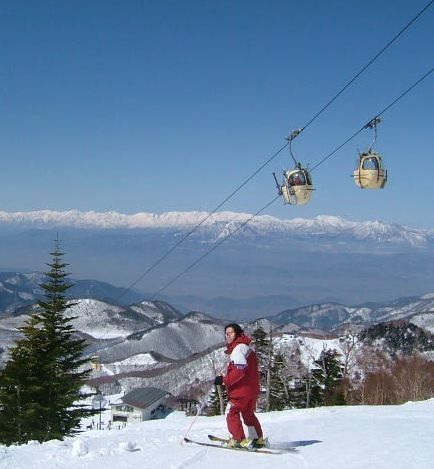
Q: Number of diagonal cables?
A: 2